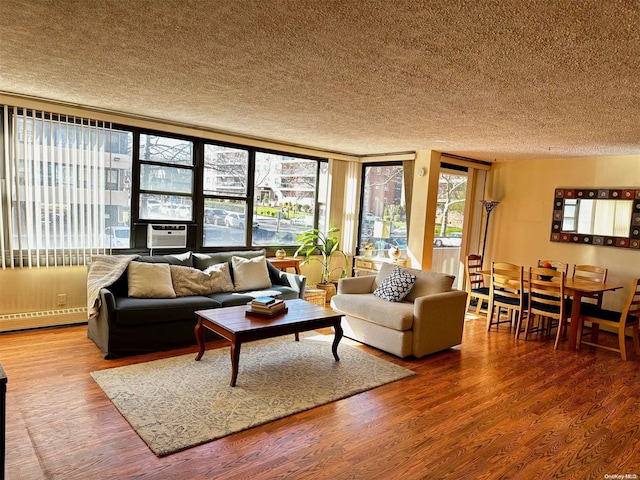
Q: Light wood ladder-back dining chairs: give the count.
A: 6